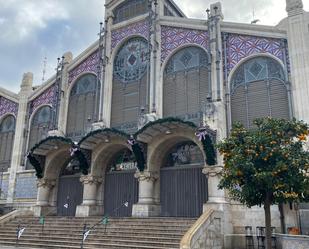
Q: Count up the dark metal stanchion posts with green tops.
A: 2